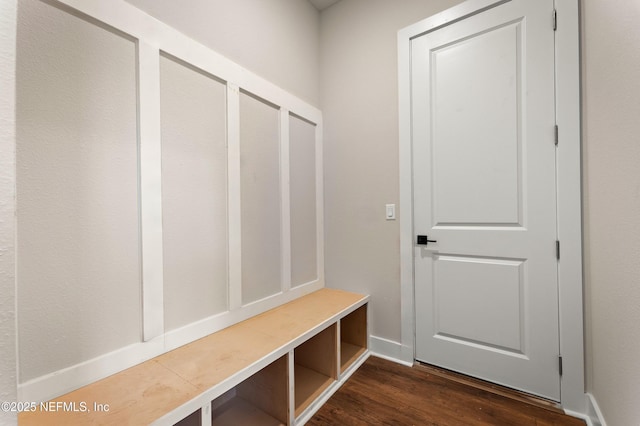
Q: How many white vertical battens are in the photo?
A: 4